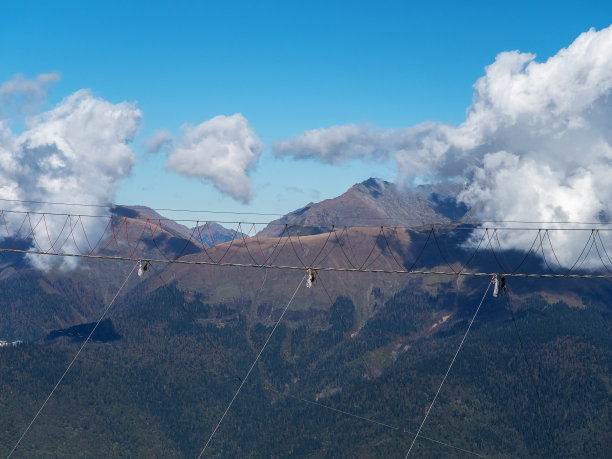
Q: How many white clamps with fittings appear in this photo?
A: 3